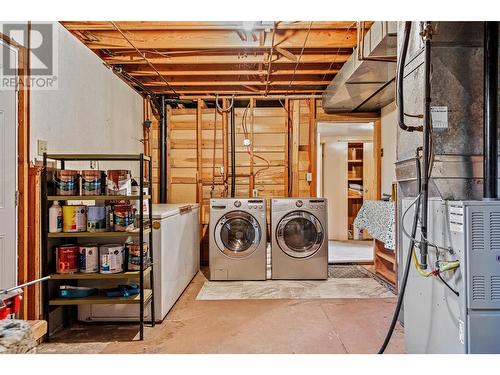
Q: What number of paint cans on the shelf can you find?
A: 10